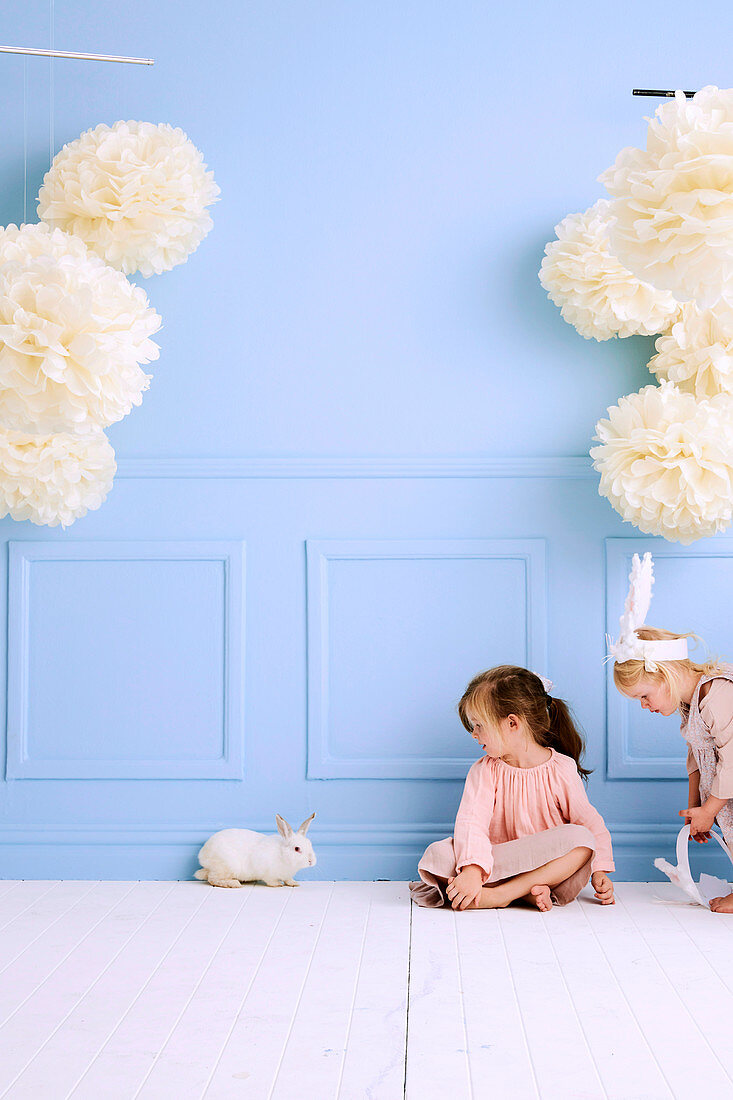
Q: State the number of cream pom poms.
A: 8